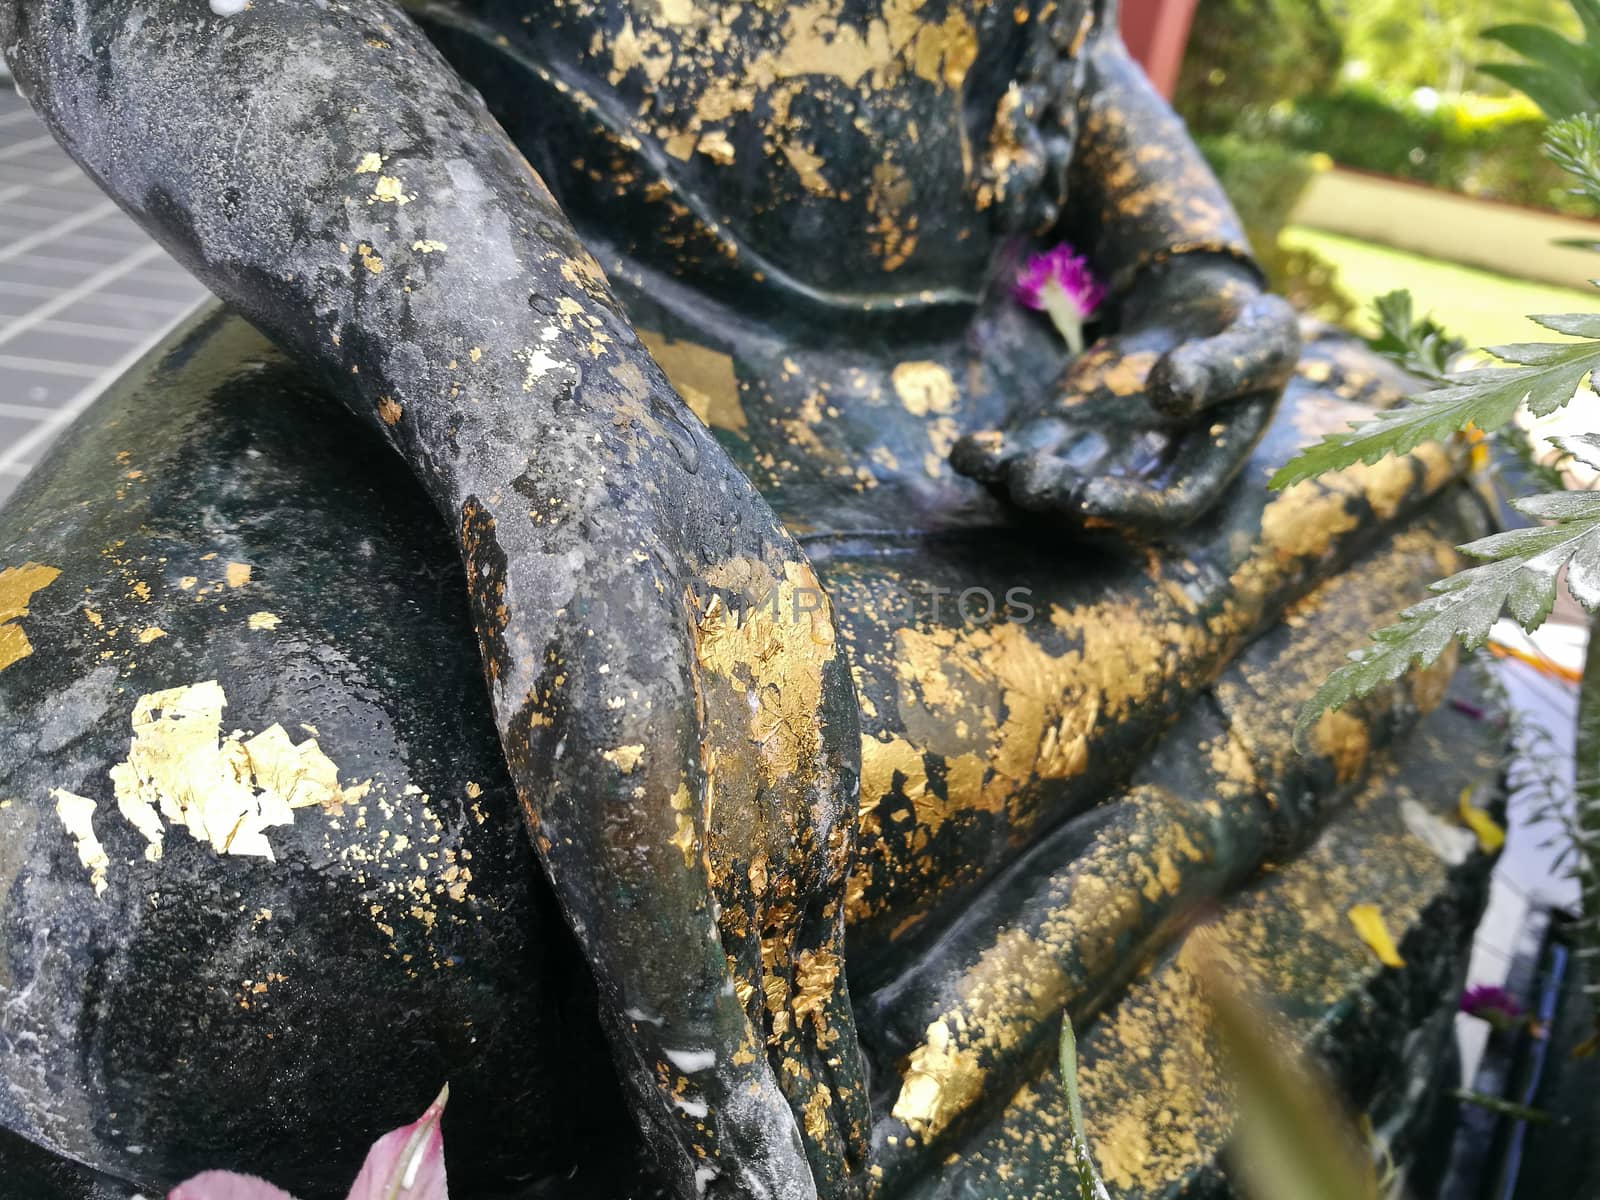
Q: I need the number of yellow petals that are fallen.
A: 2